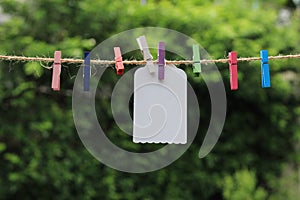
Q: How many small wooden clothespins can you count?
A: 8